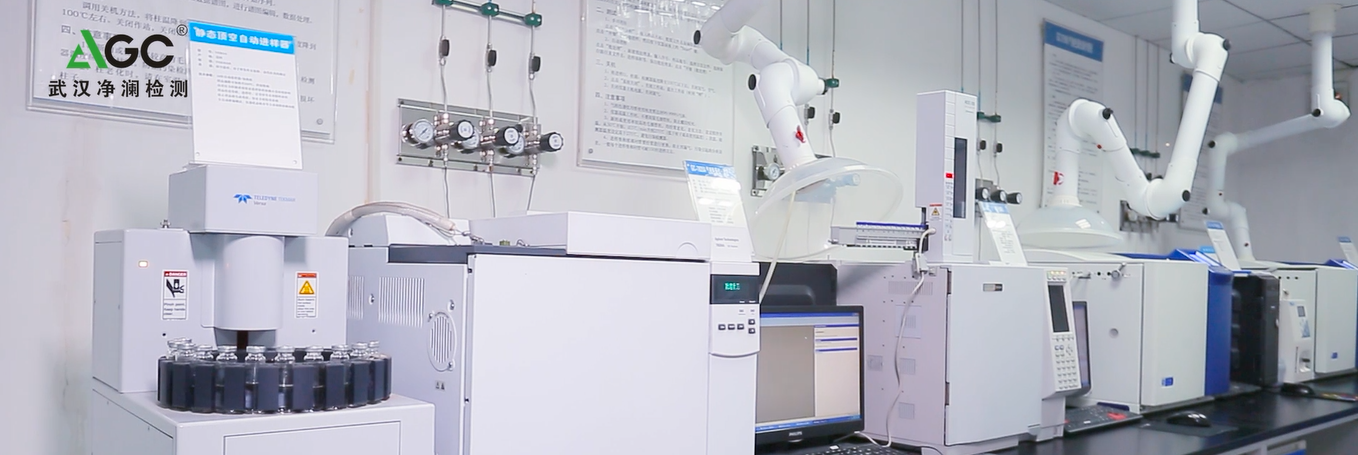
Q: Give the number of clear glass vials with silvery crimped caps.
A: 11